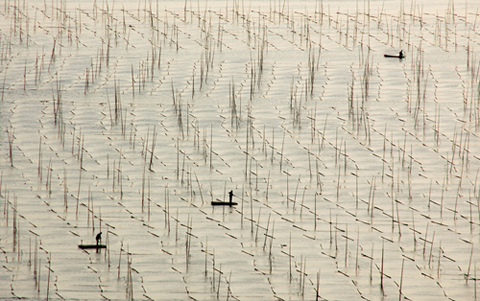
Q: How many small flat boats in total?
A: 3